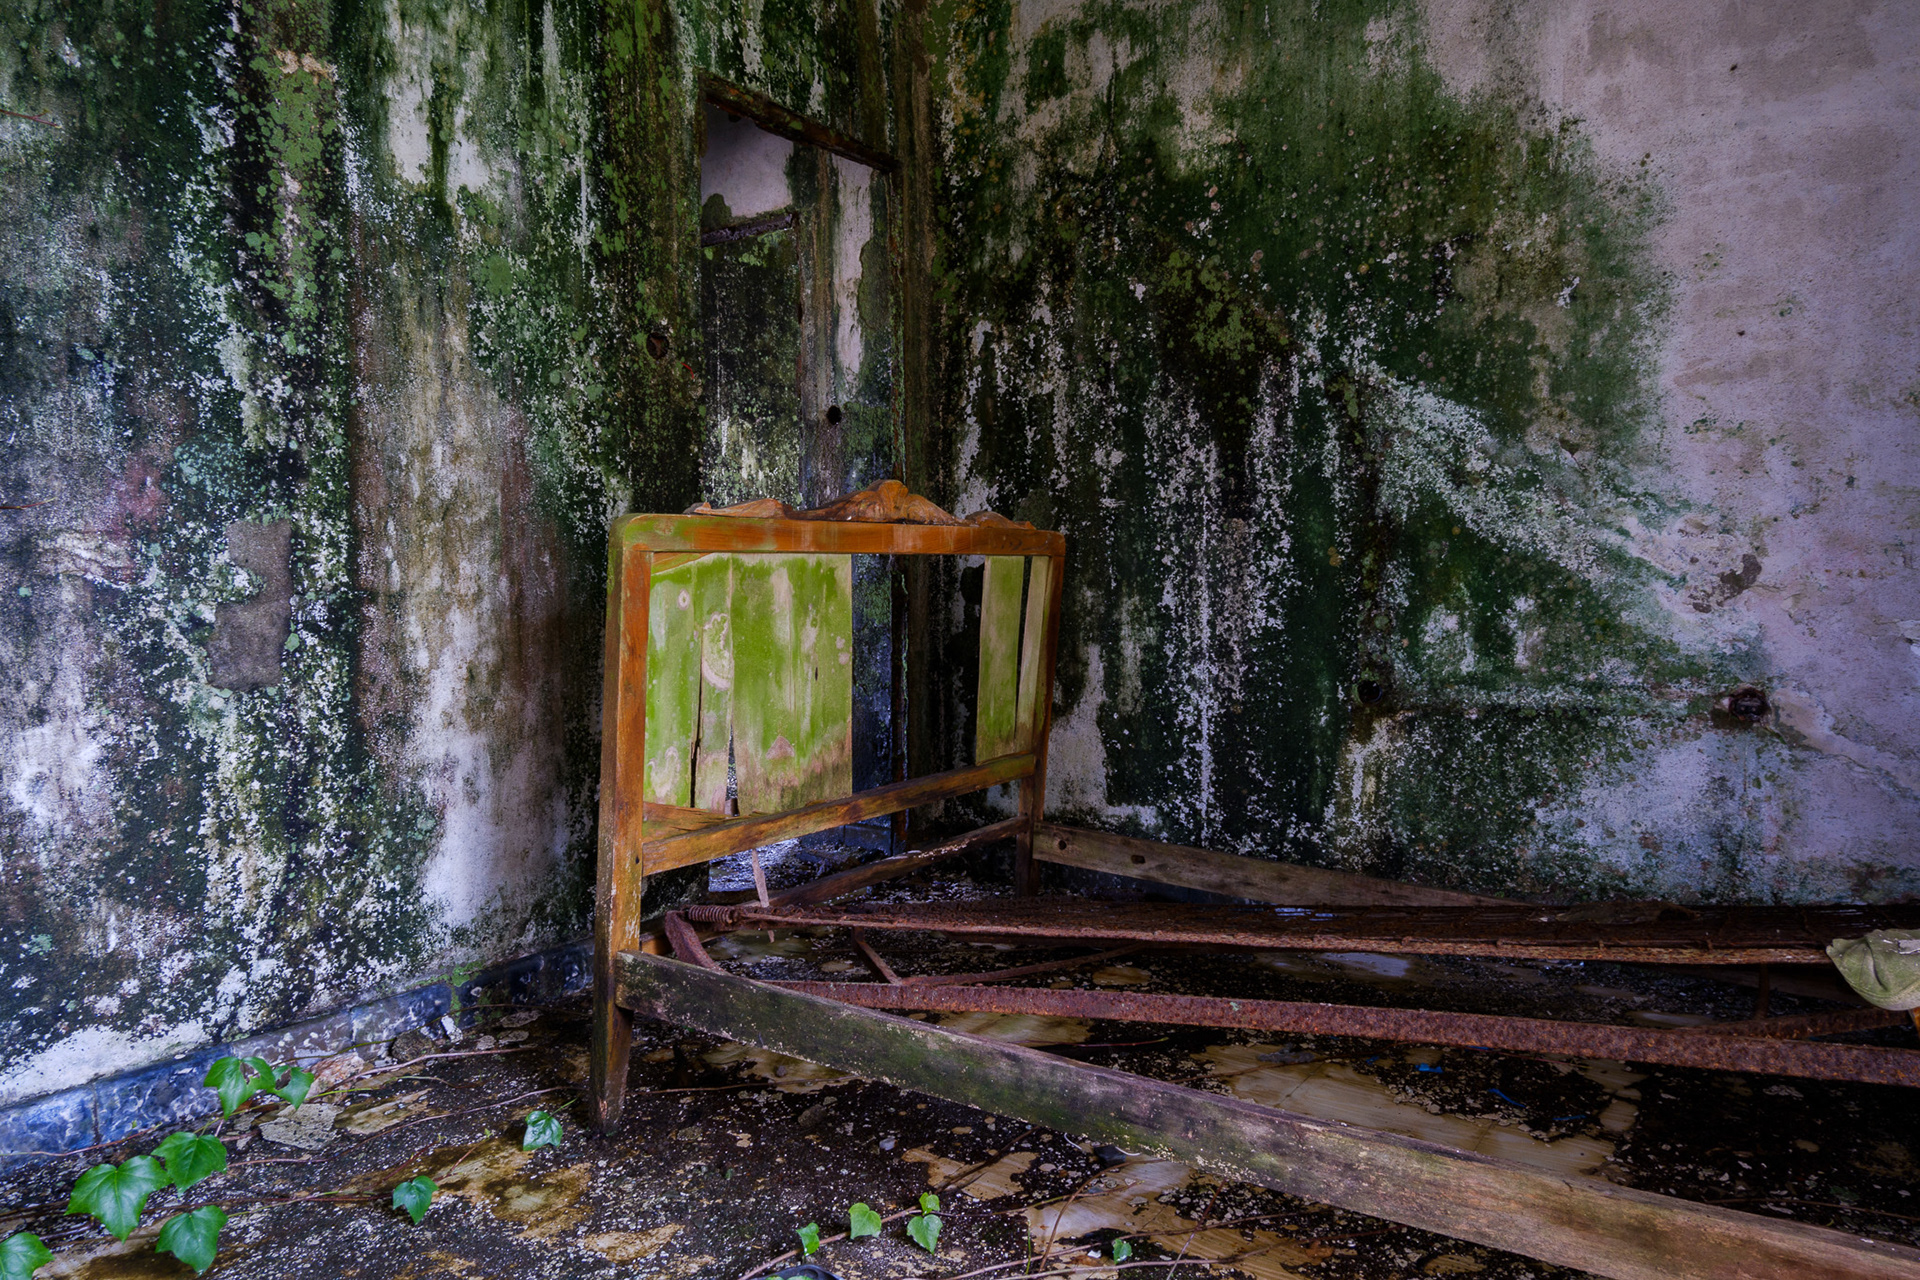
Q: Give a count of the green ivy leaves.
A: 13